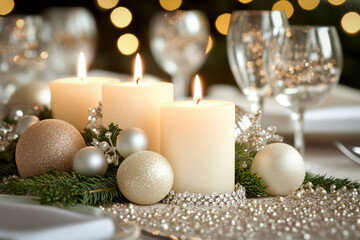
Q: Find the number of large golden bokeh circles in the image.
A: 12